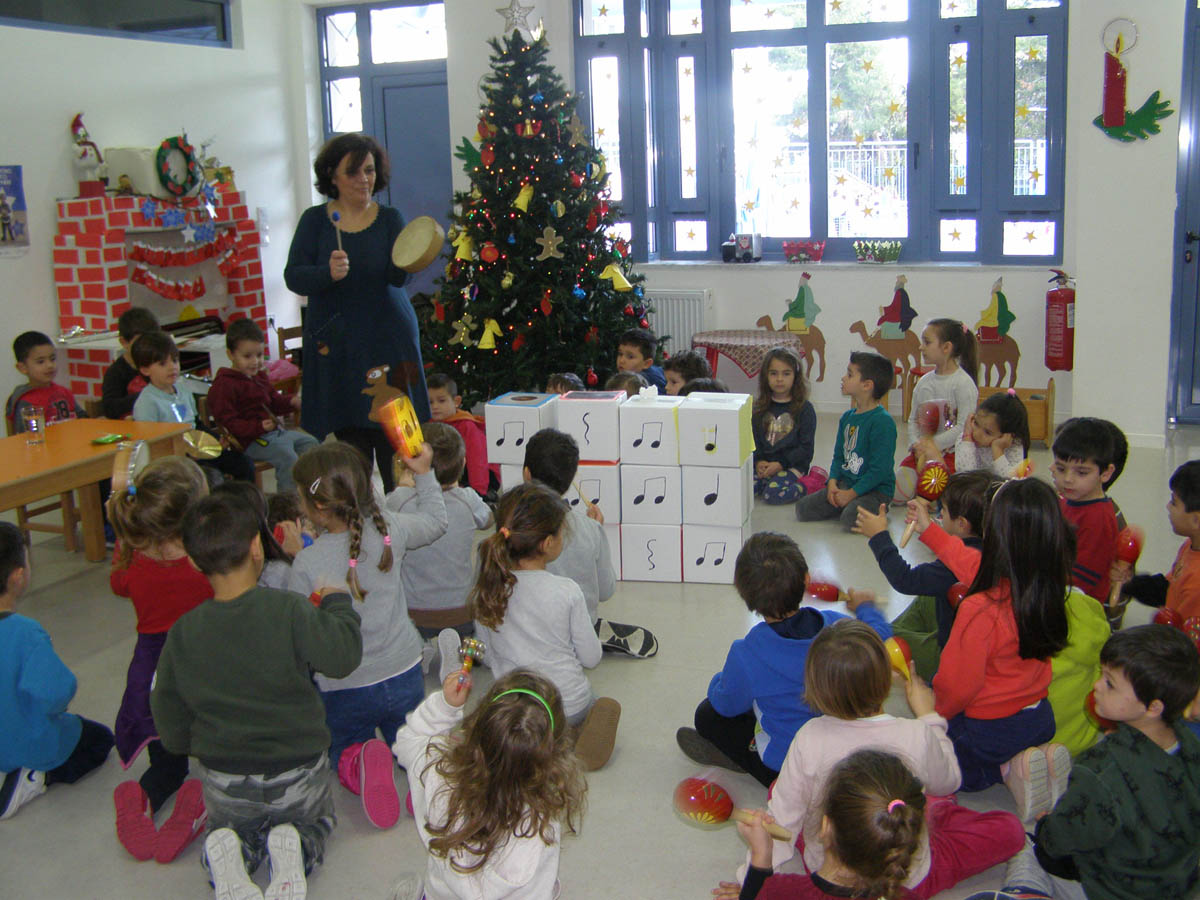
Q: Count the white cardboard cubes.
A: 12